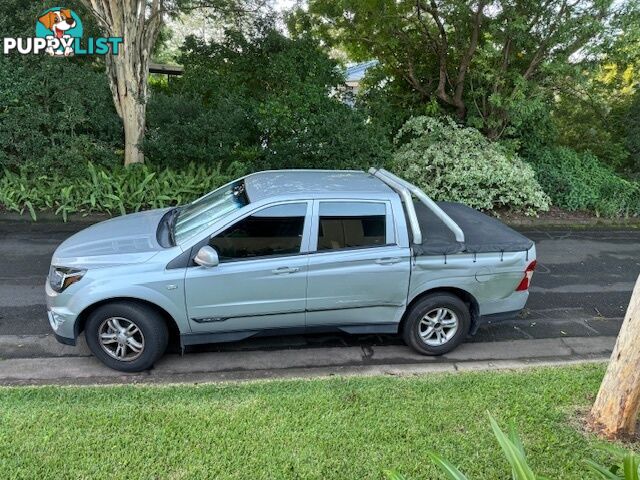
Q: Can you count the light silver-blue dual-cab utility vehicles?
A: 1